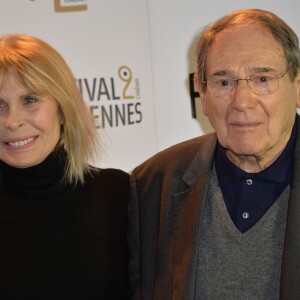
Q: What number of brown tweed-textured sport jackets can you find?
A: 1